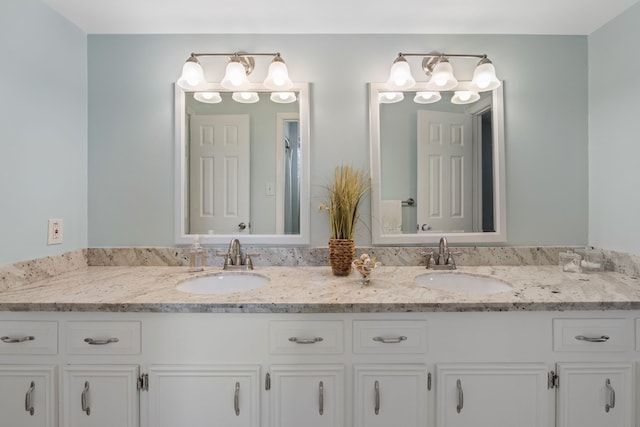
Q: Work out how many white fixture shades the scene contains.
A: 6